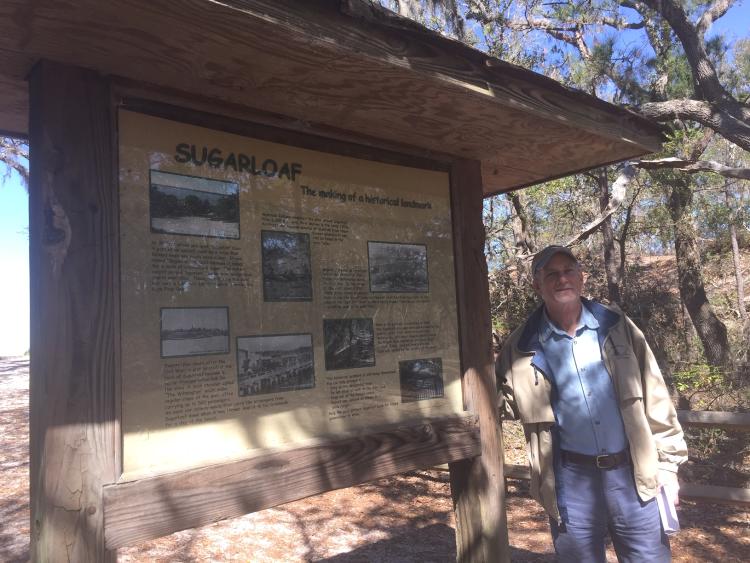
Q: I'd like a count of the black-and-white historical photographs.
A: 7